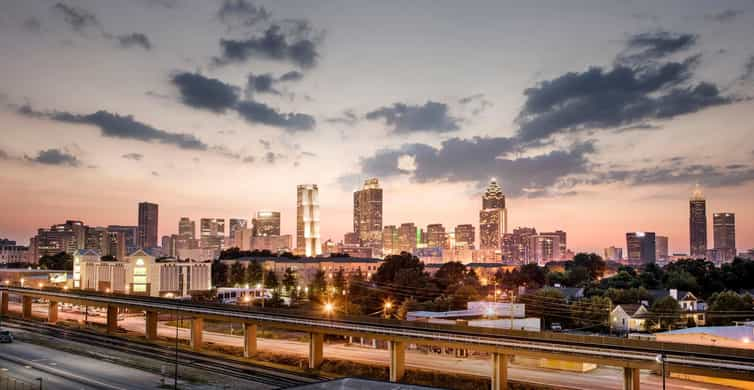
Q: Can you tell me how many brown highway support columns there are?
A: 11